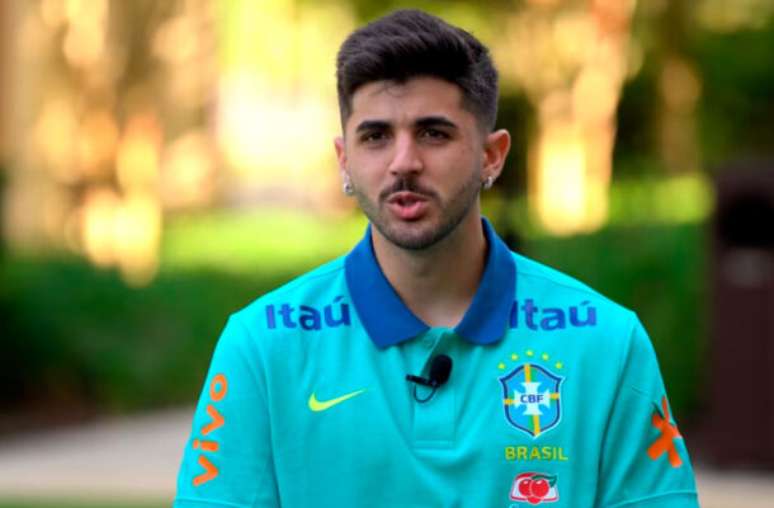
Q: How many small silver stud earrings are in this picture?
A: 2